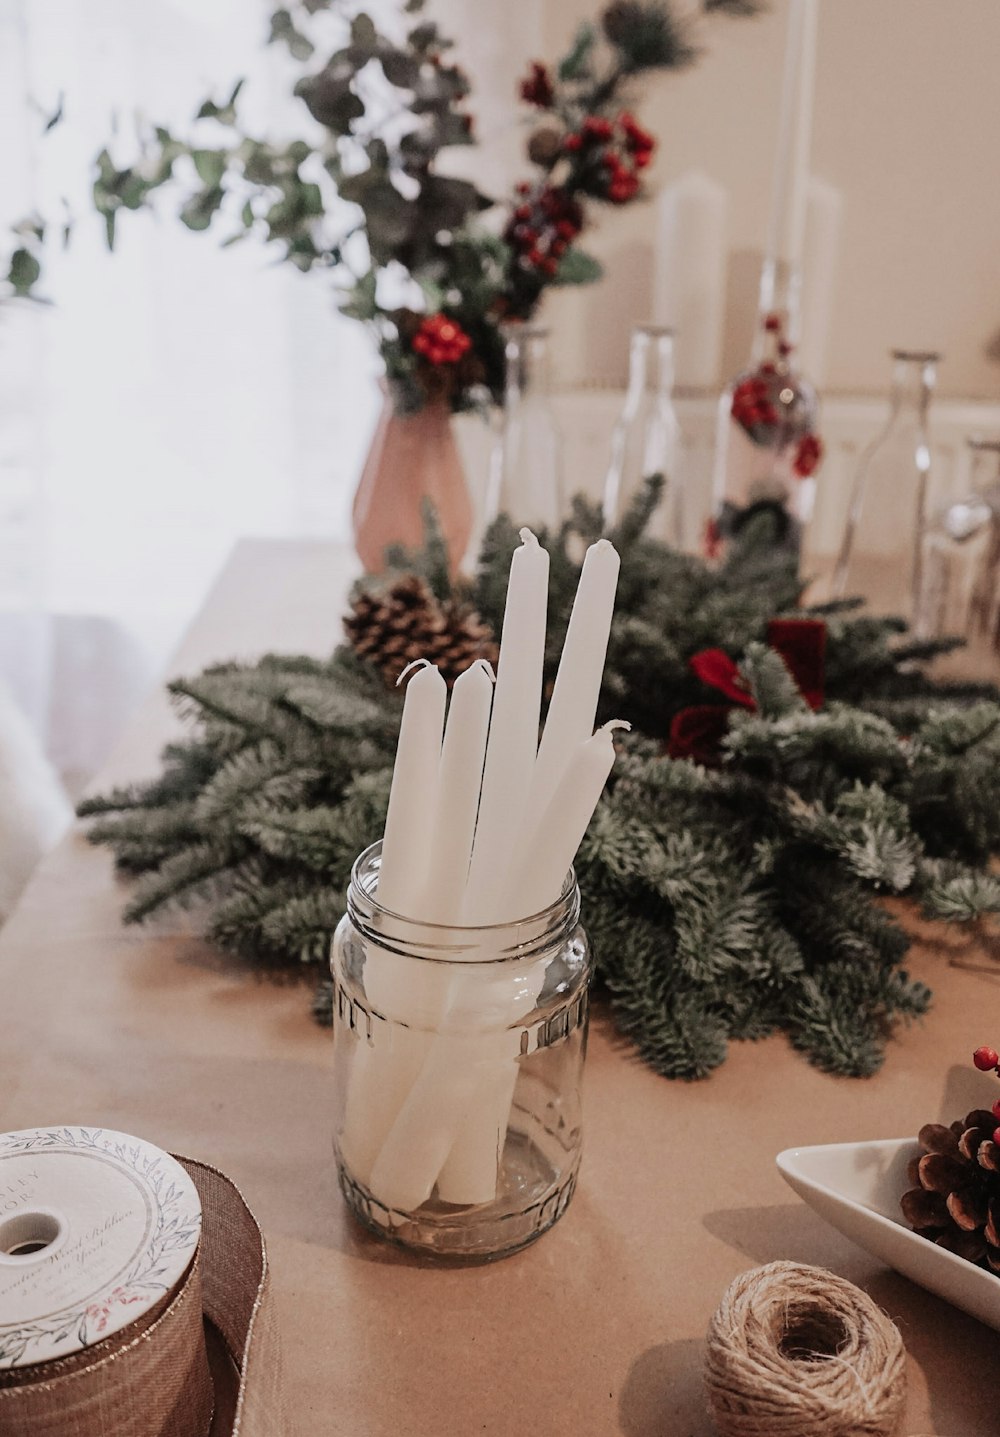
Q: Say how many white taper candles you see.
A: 5